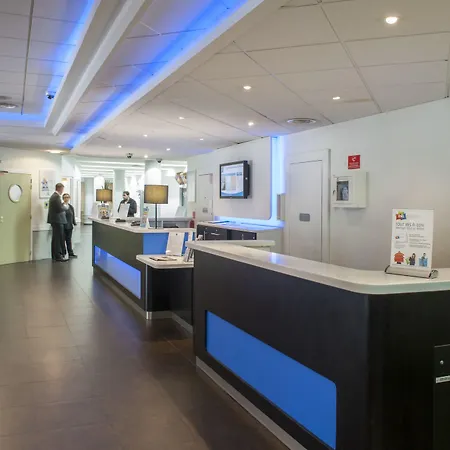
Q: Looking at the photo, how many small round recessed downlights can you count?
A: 10